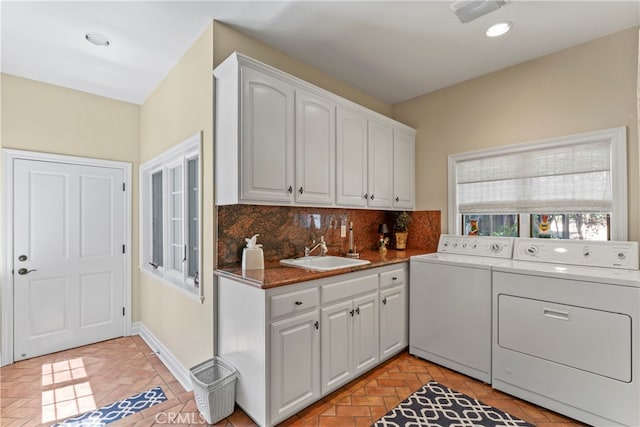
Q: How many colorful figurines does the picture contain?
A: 2